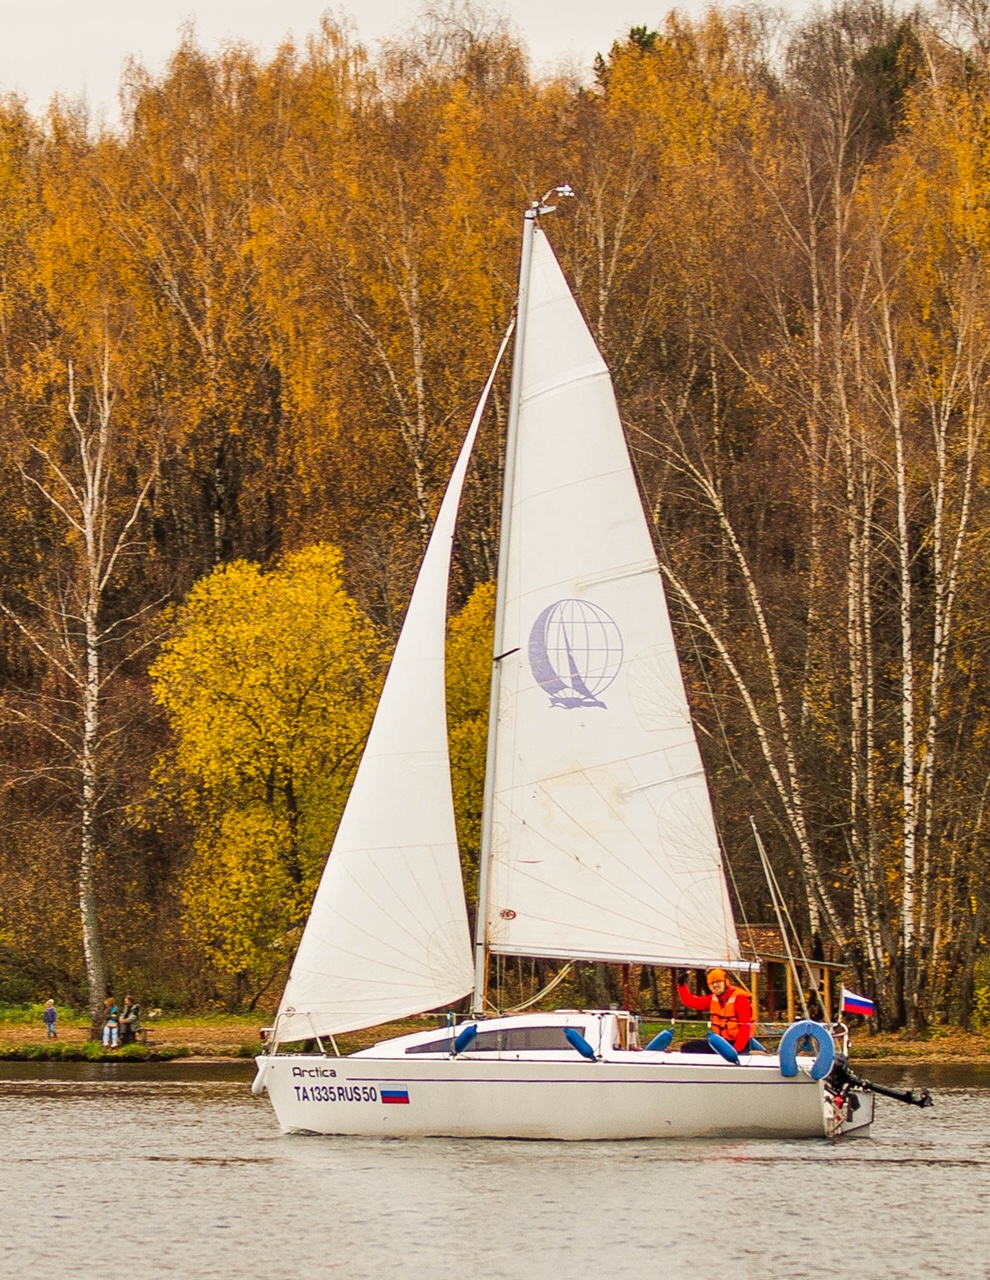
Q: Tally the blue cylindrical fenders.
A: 5